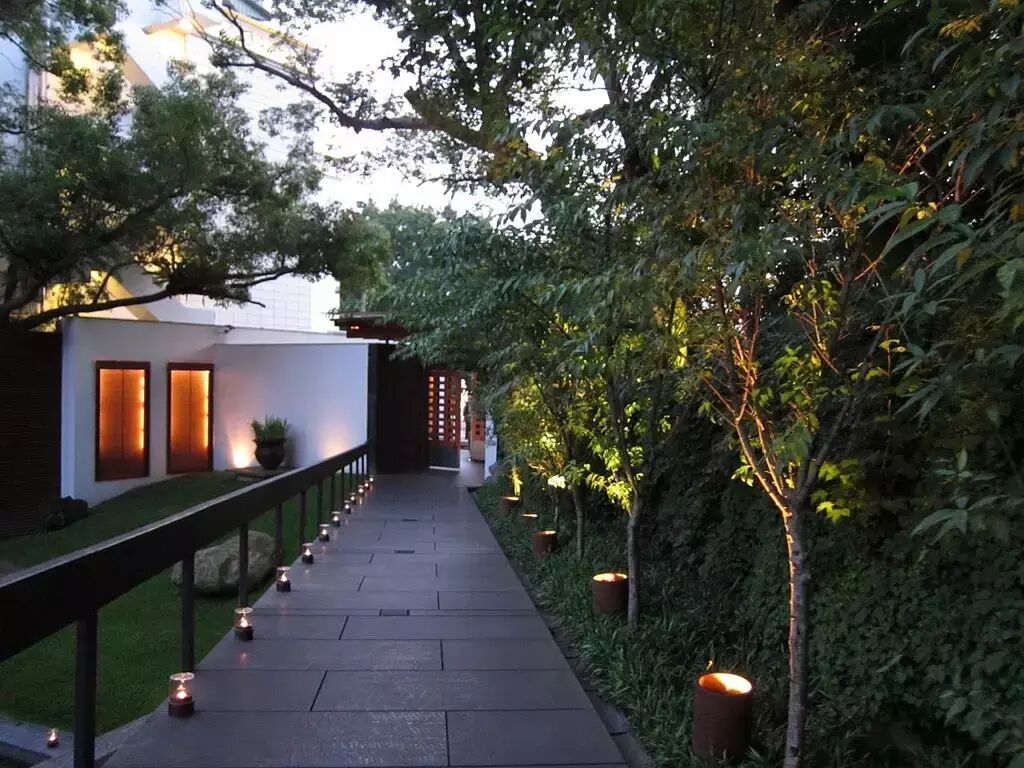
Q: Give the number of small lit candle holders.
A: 12